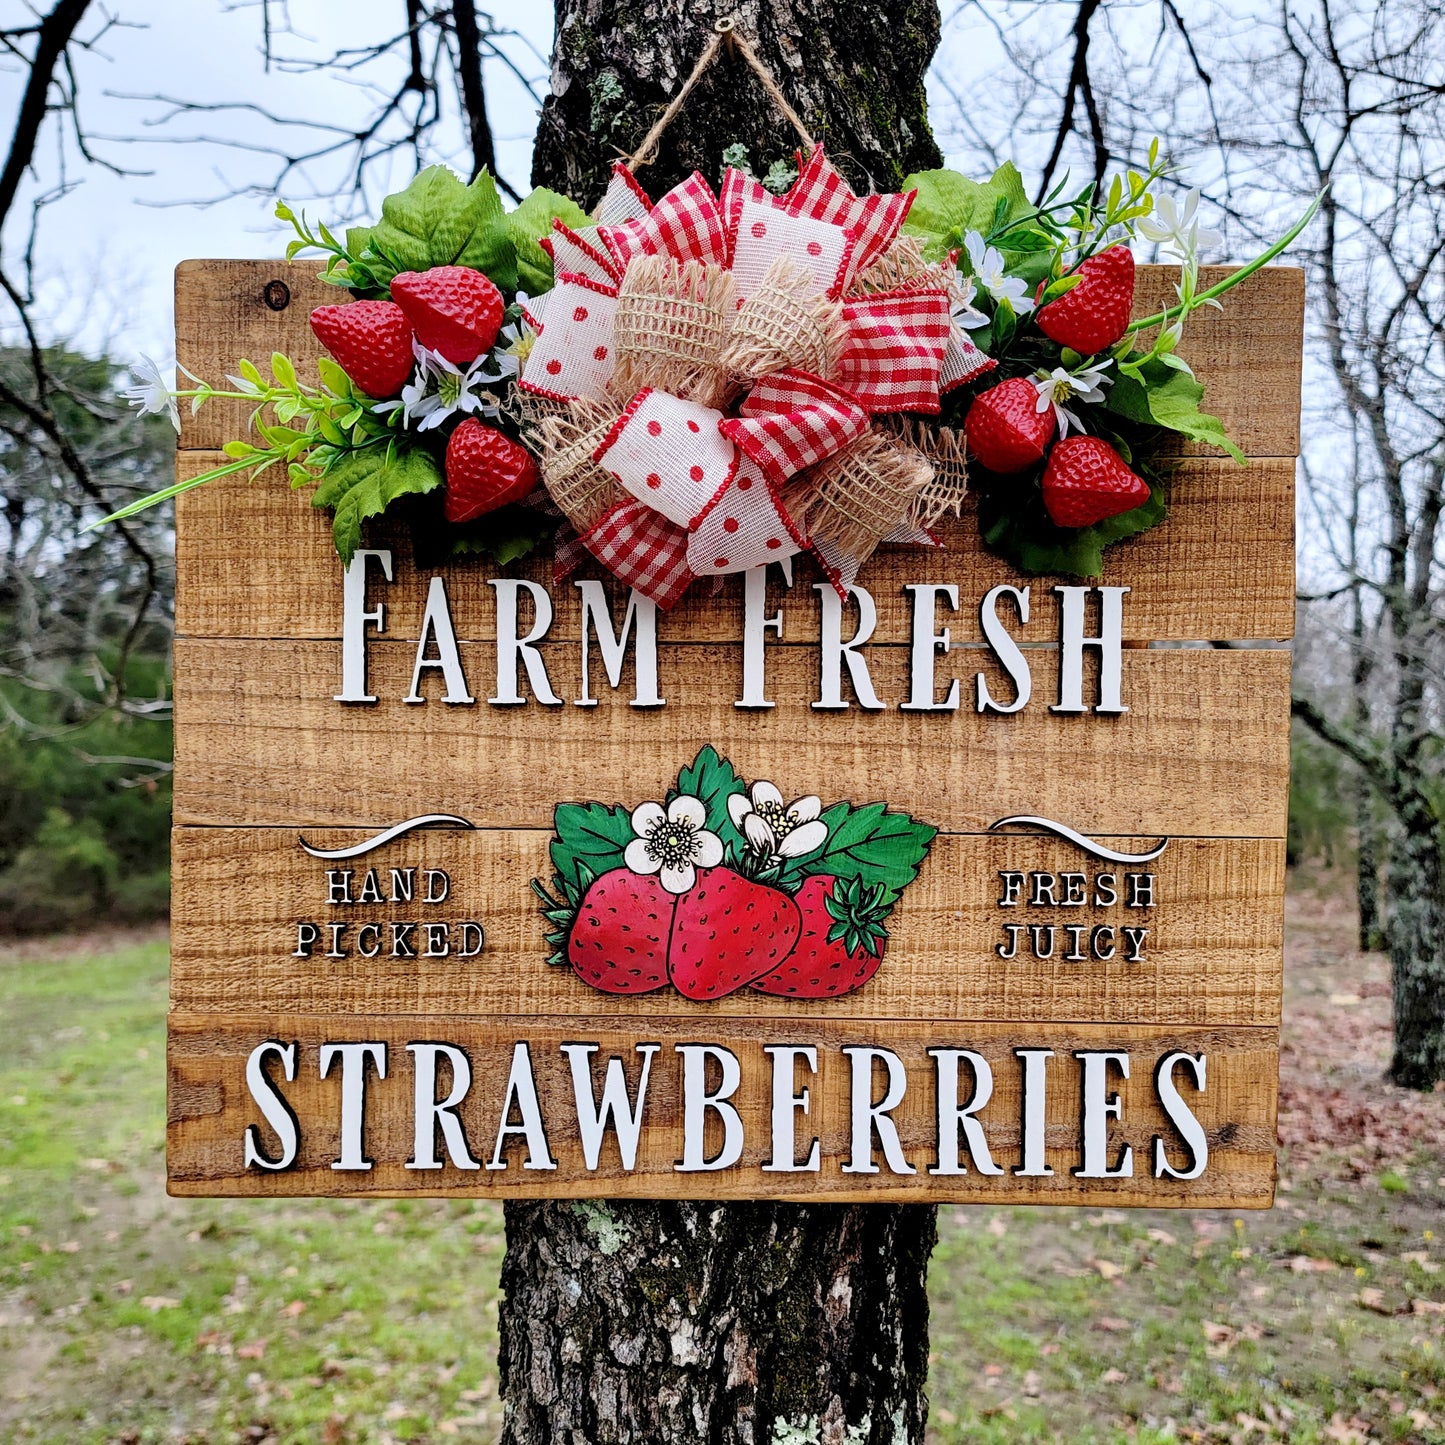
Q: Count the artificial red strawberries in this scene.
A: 6